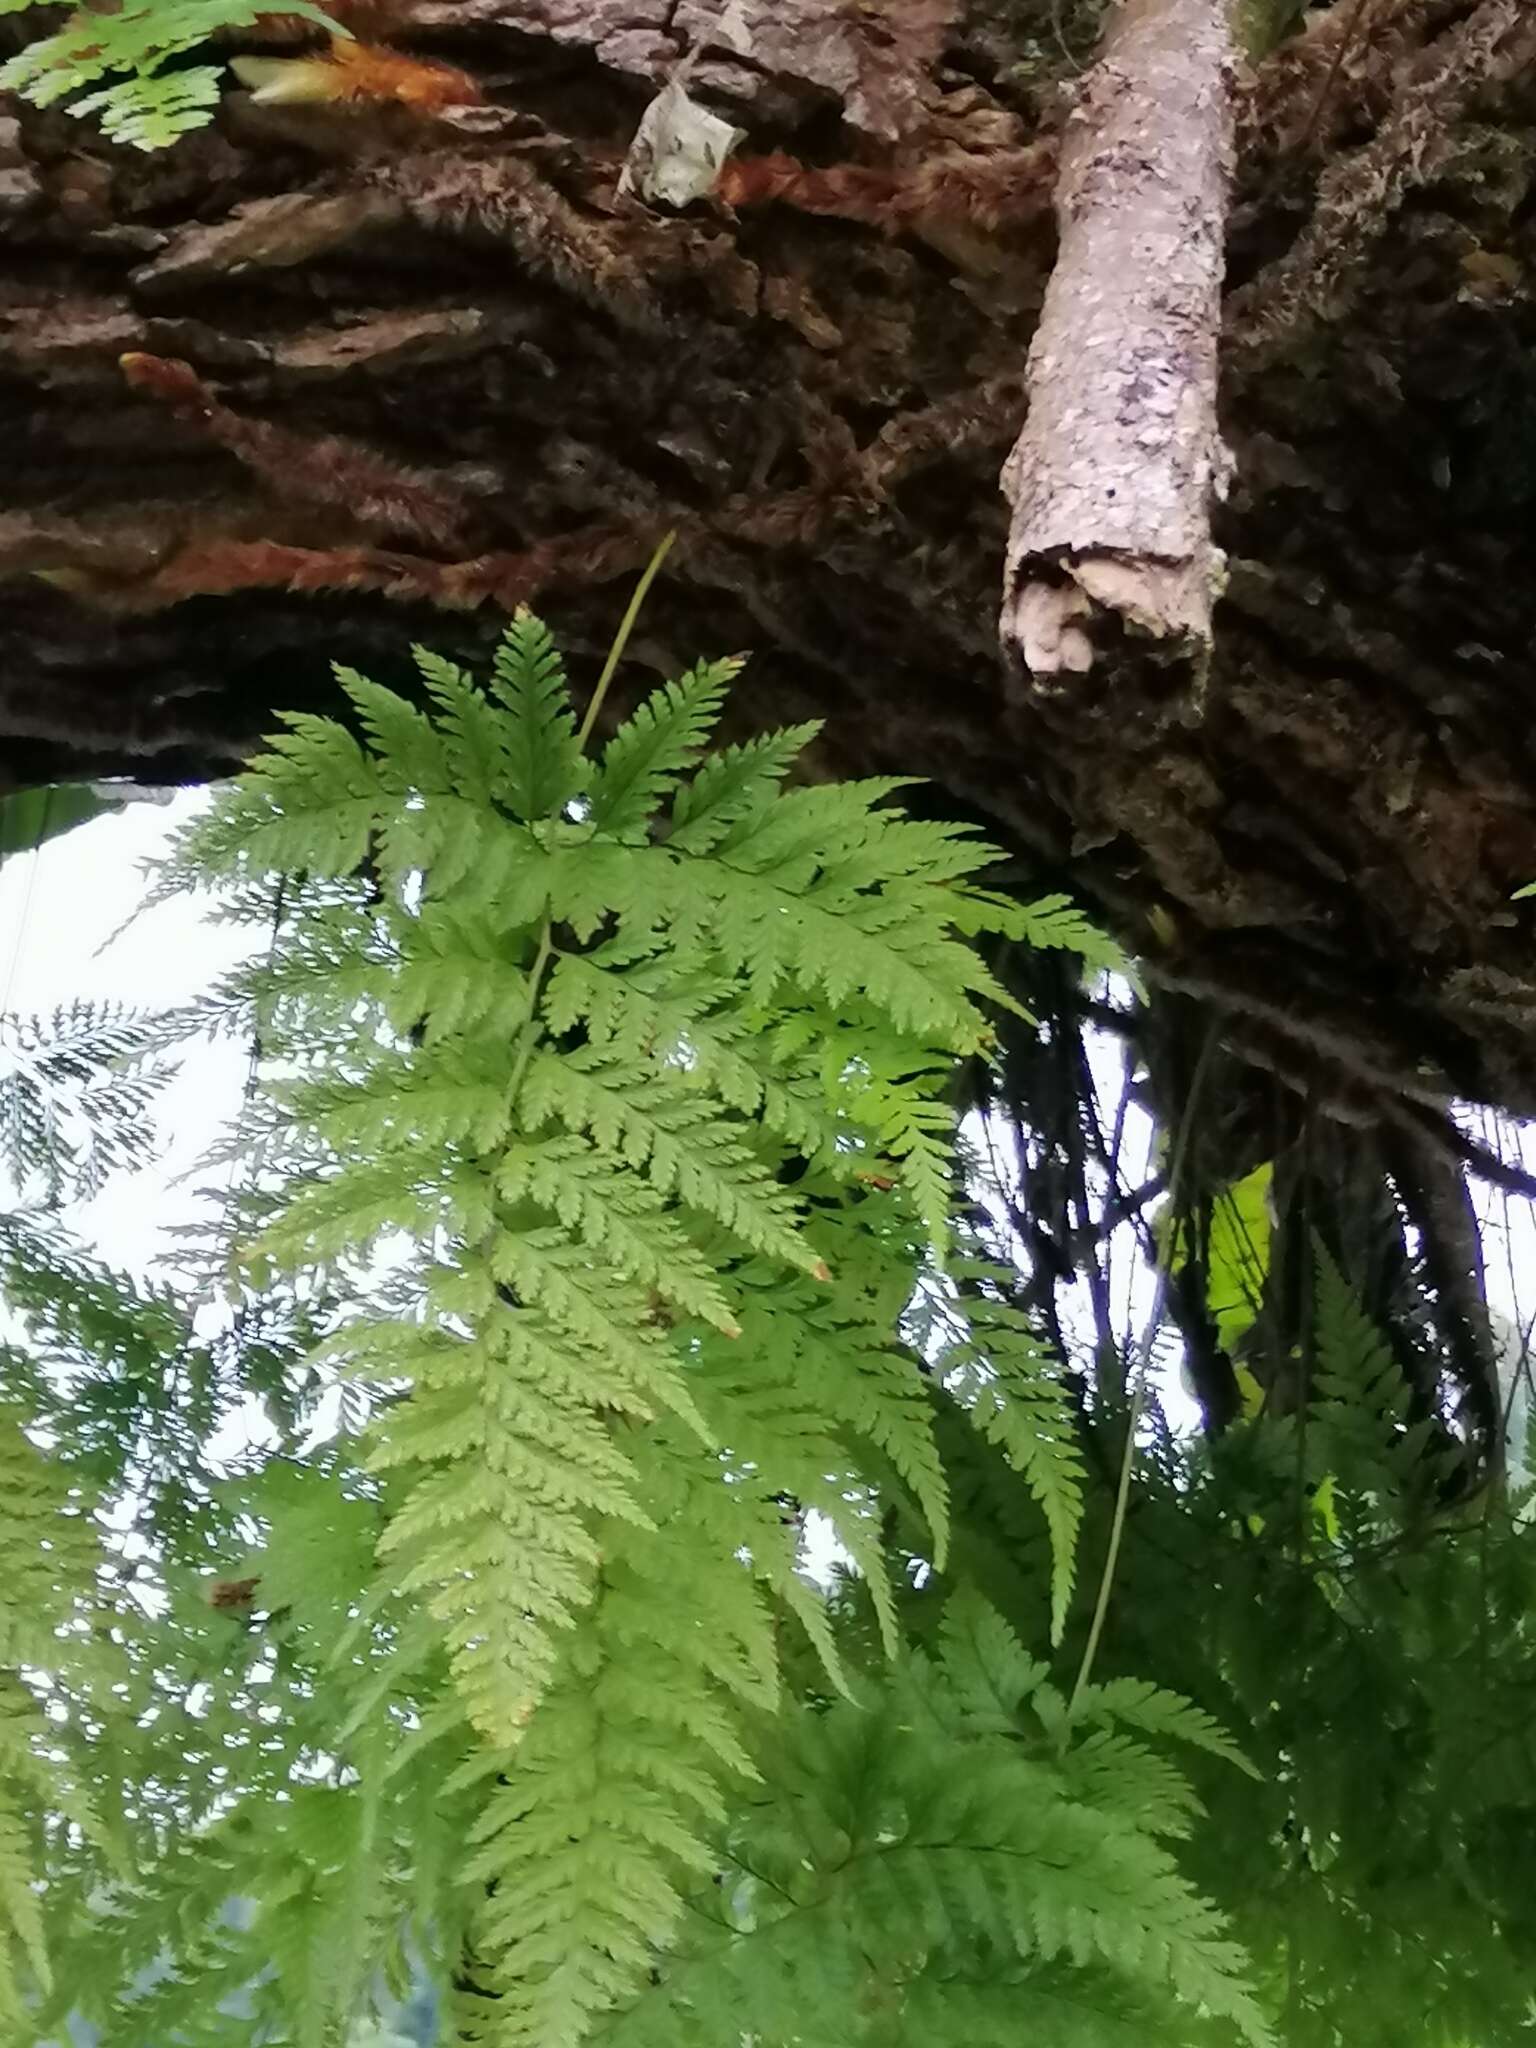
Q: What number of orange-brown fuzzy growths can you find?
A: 4